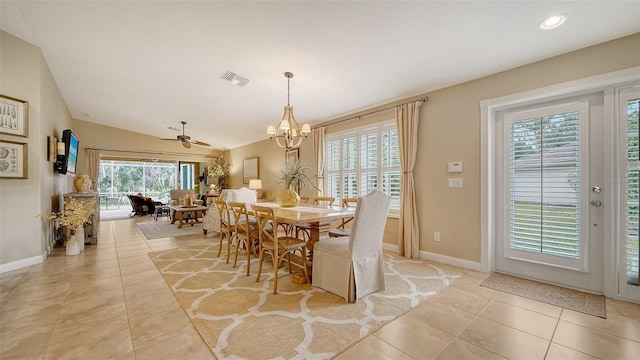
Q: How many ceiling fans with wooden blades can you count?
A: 1